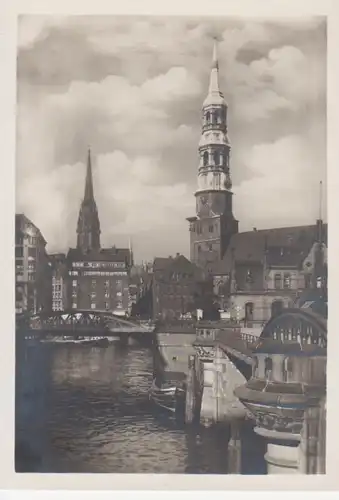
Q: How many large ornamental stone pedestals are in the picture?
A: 1